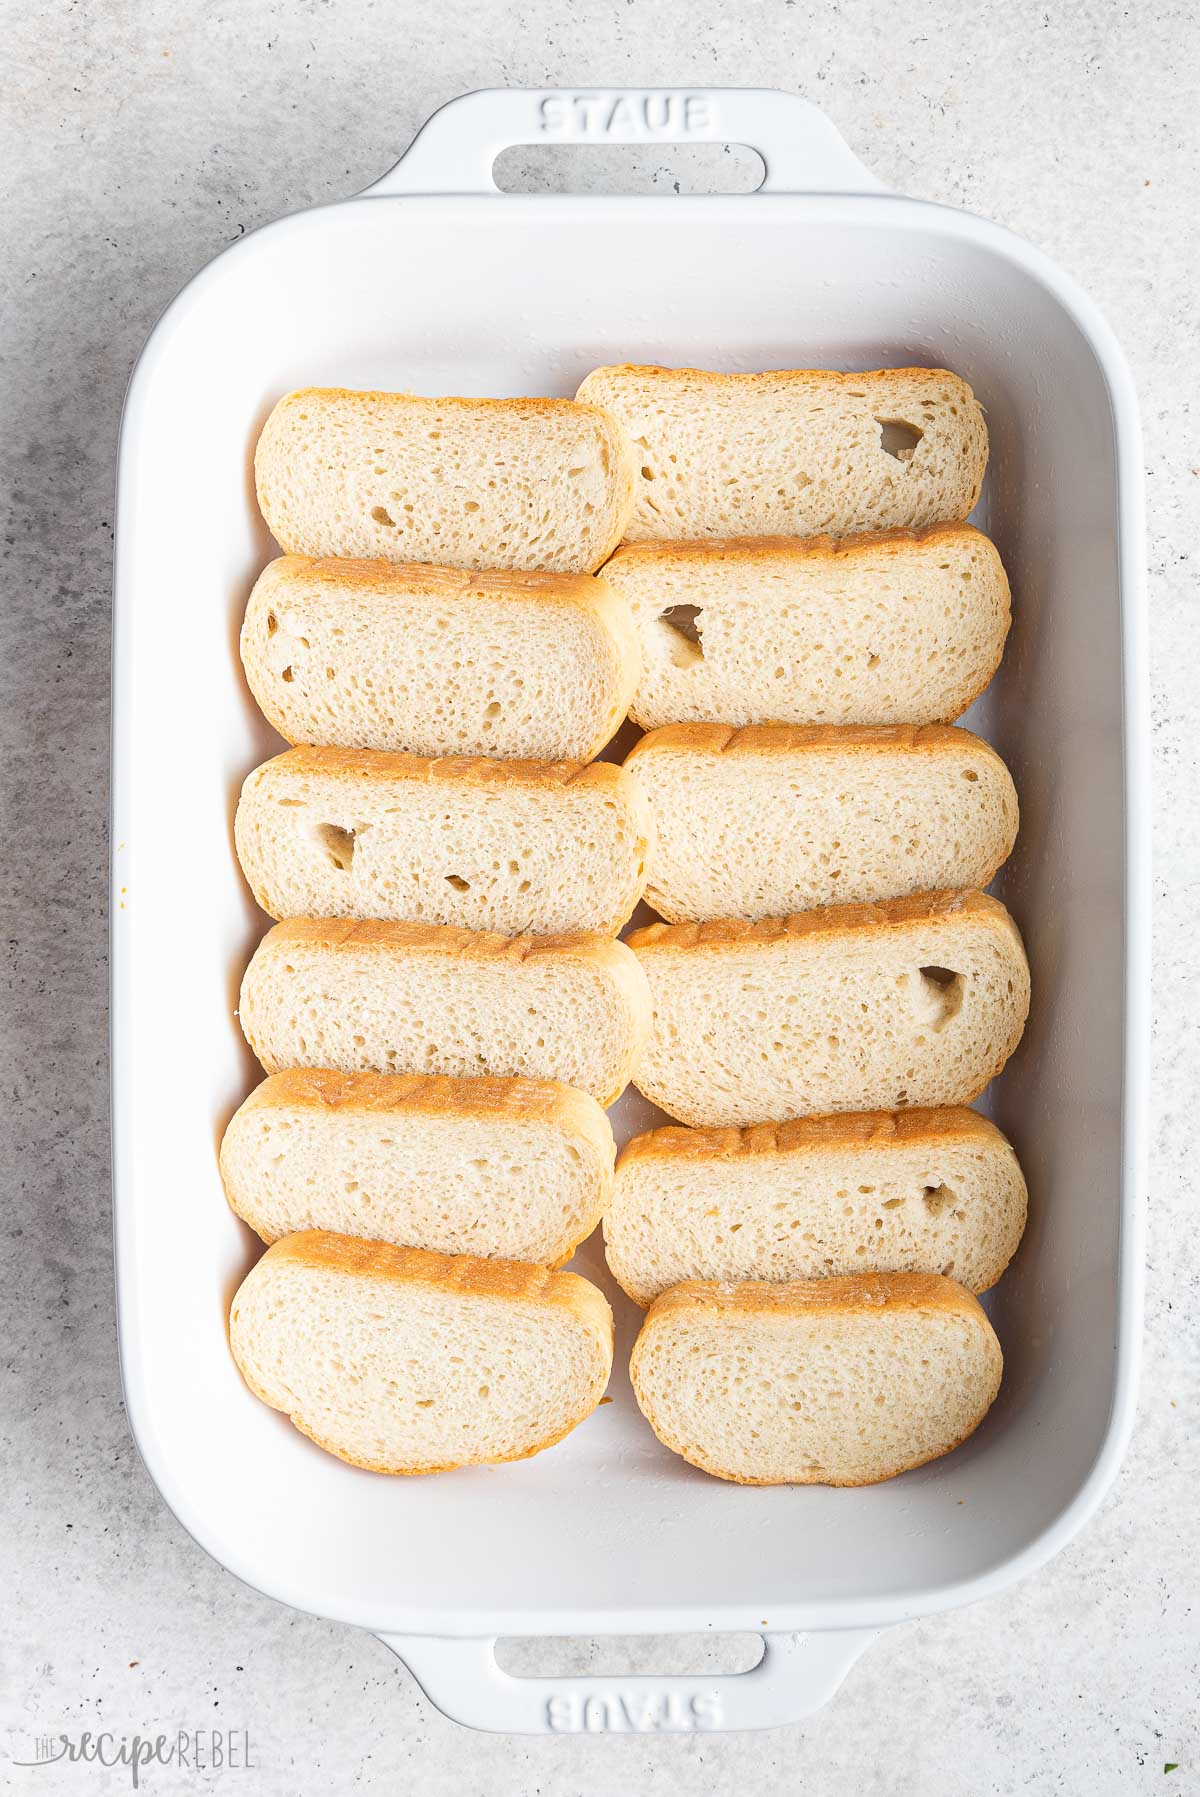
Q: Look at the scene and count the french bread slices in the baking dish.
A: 12